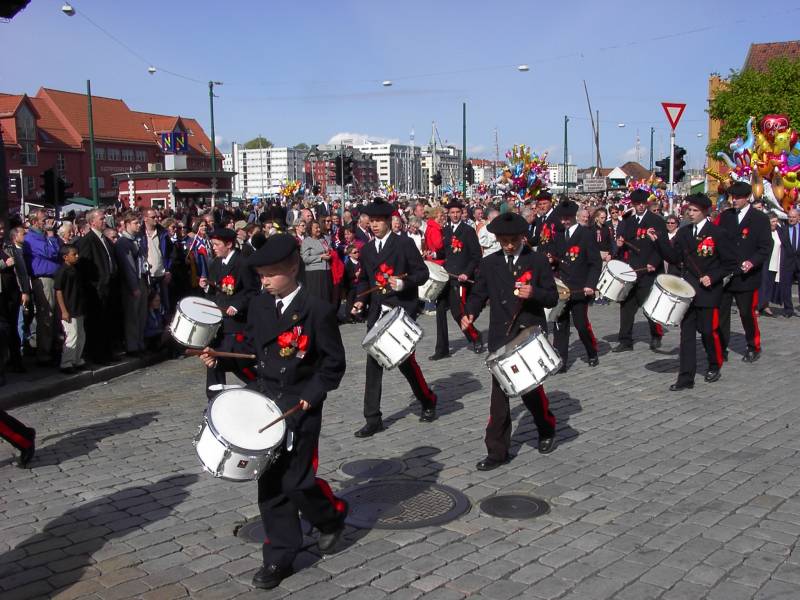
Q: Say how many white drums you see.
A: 8